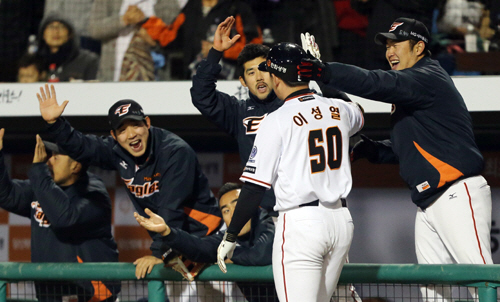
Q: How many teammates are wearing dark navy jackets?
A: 5